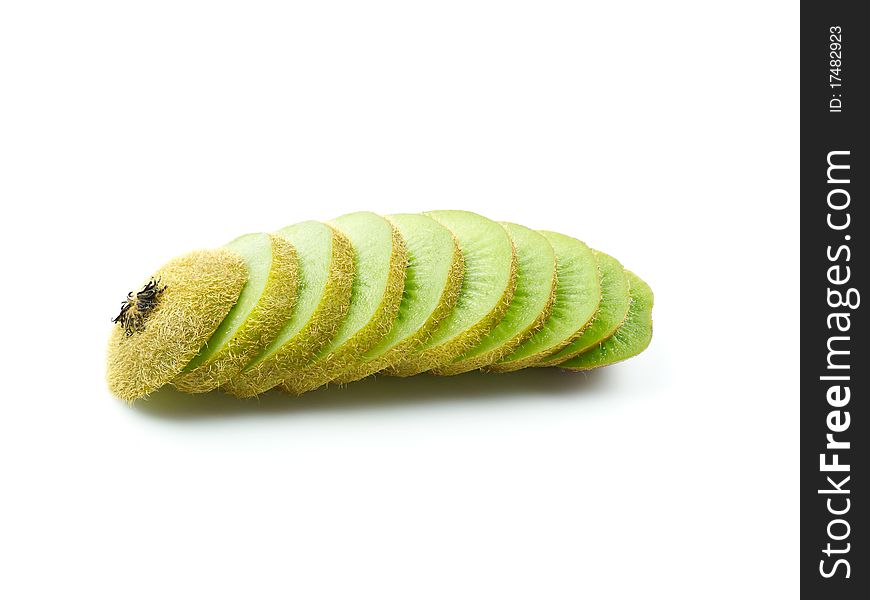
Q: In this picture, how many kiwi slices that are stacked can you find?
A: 10